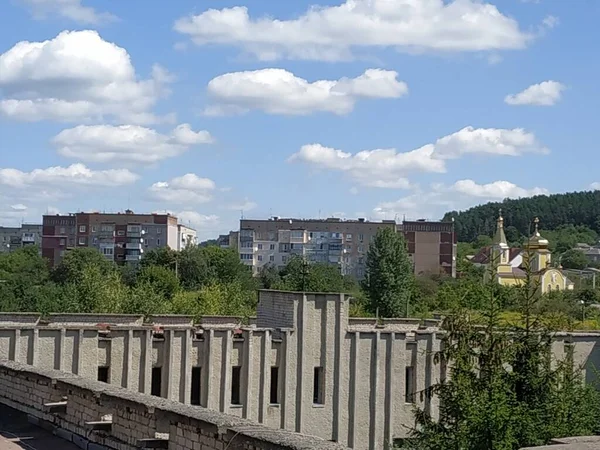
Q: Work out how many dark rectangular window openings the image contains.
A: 7